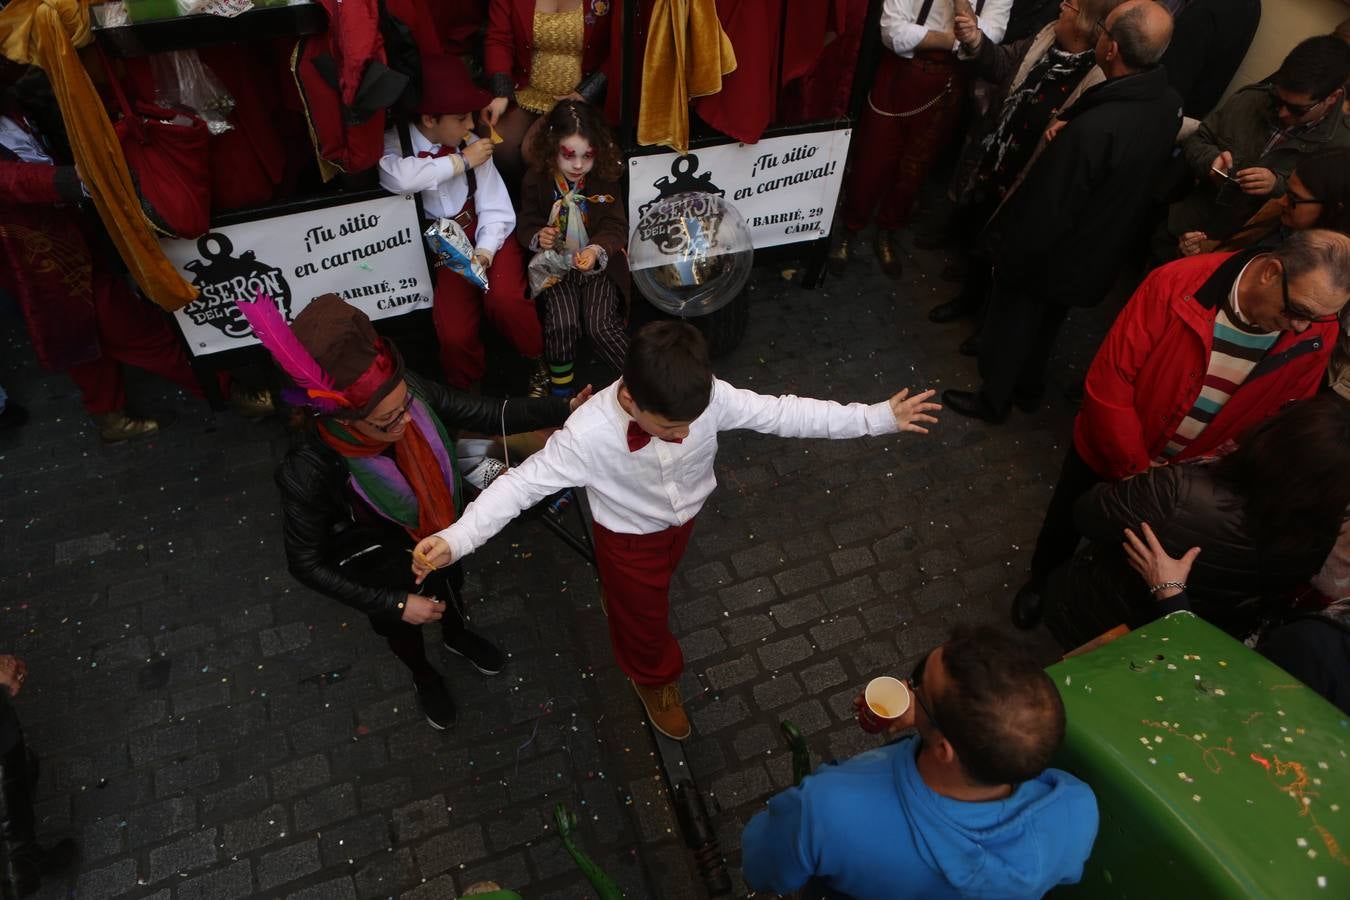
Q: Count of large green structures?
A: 1